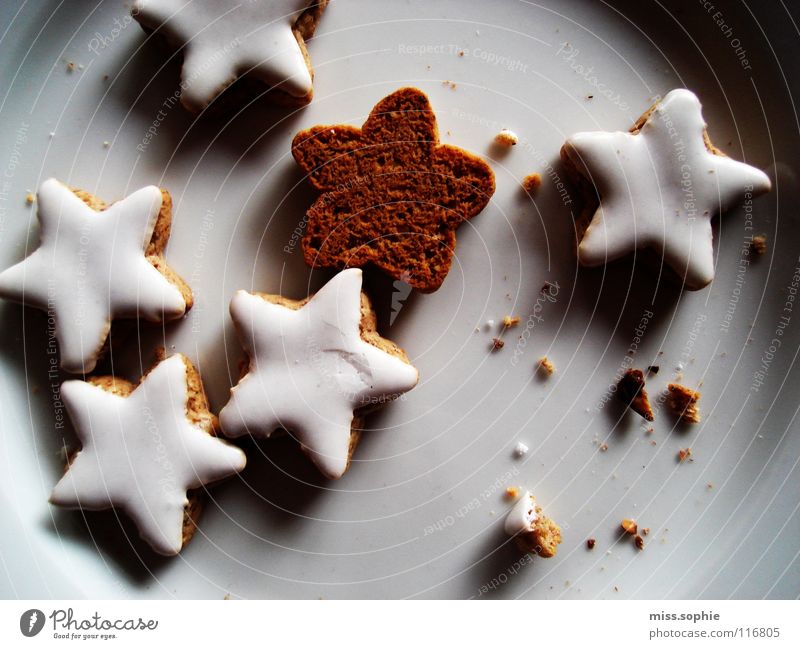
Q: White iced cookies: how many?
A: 5